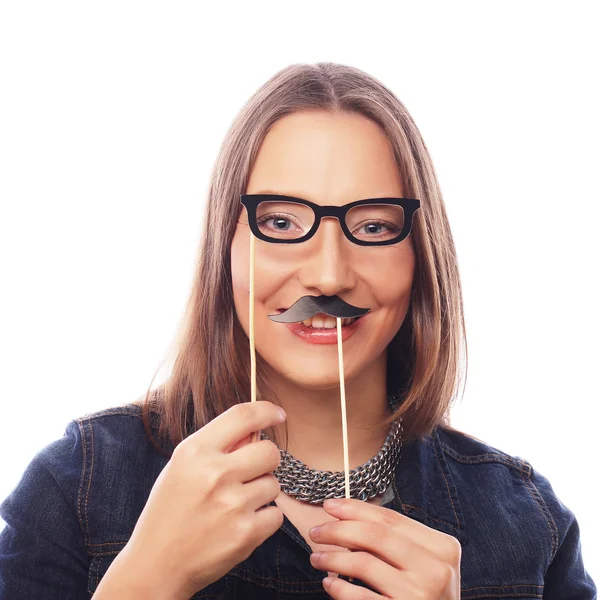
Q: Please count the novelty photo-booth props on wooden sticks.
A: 2